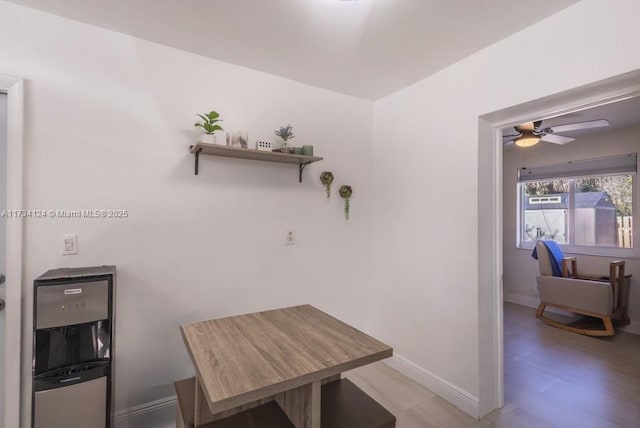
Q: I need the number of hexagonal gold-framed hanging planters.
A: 2